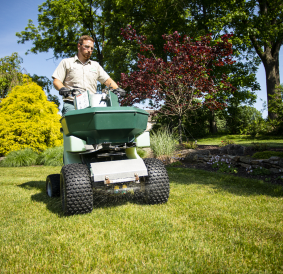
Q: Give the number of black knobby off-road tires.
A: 2